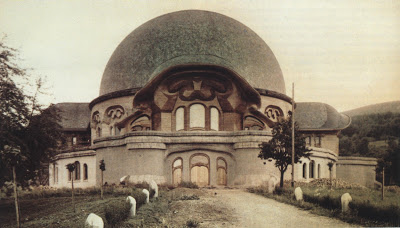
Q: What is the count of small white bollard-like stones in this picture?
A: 8